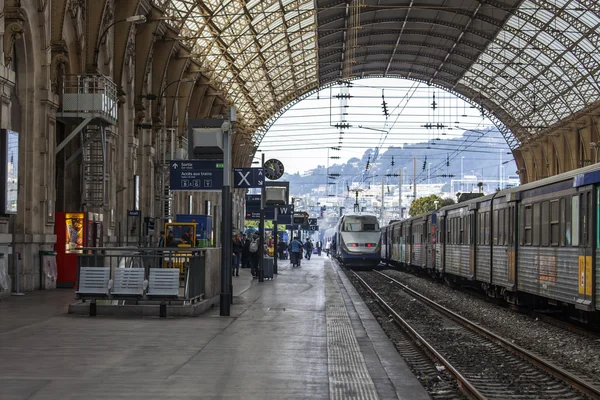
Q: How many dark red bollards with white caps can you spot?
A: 0